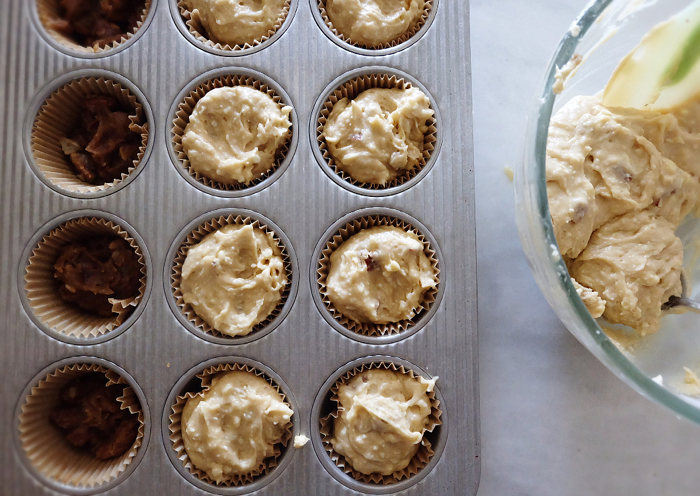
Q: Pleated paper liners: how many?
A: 12